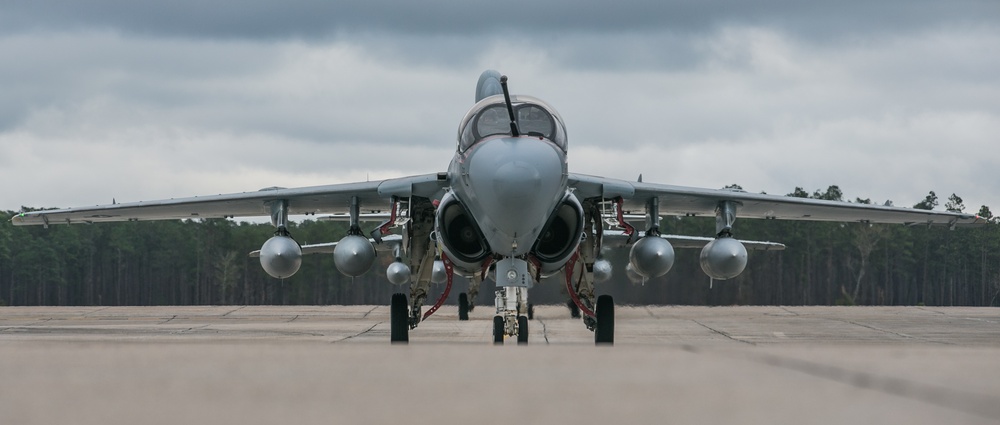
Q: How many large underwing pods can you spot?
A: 4